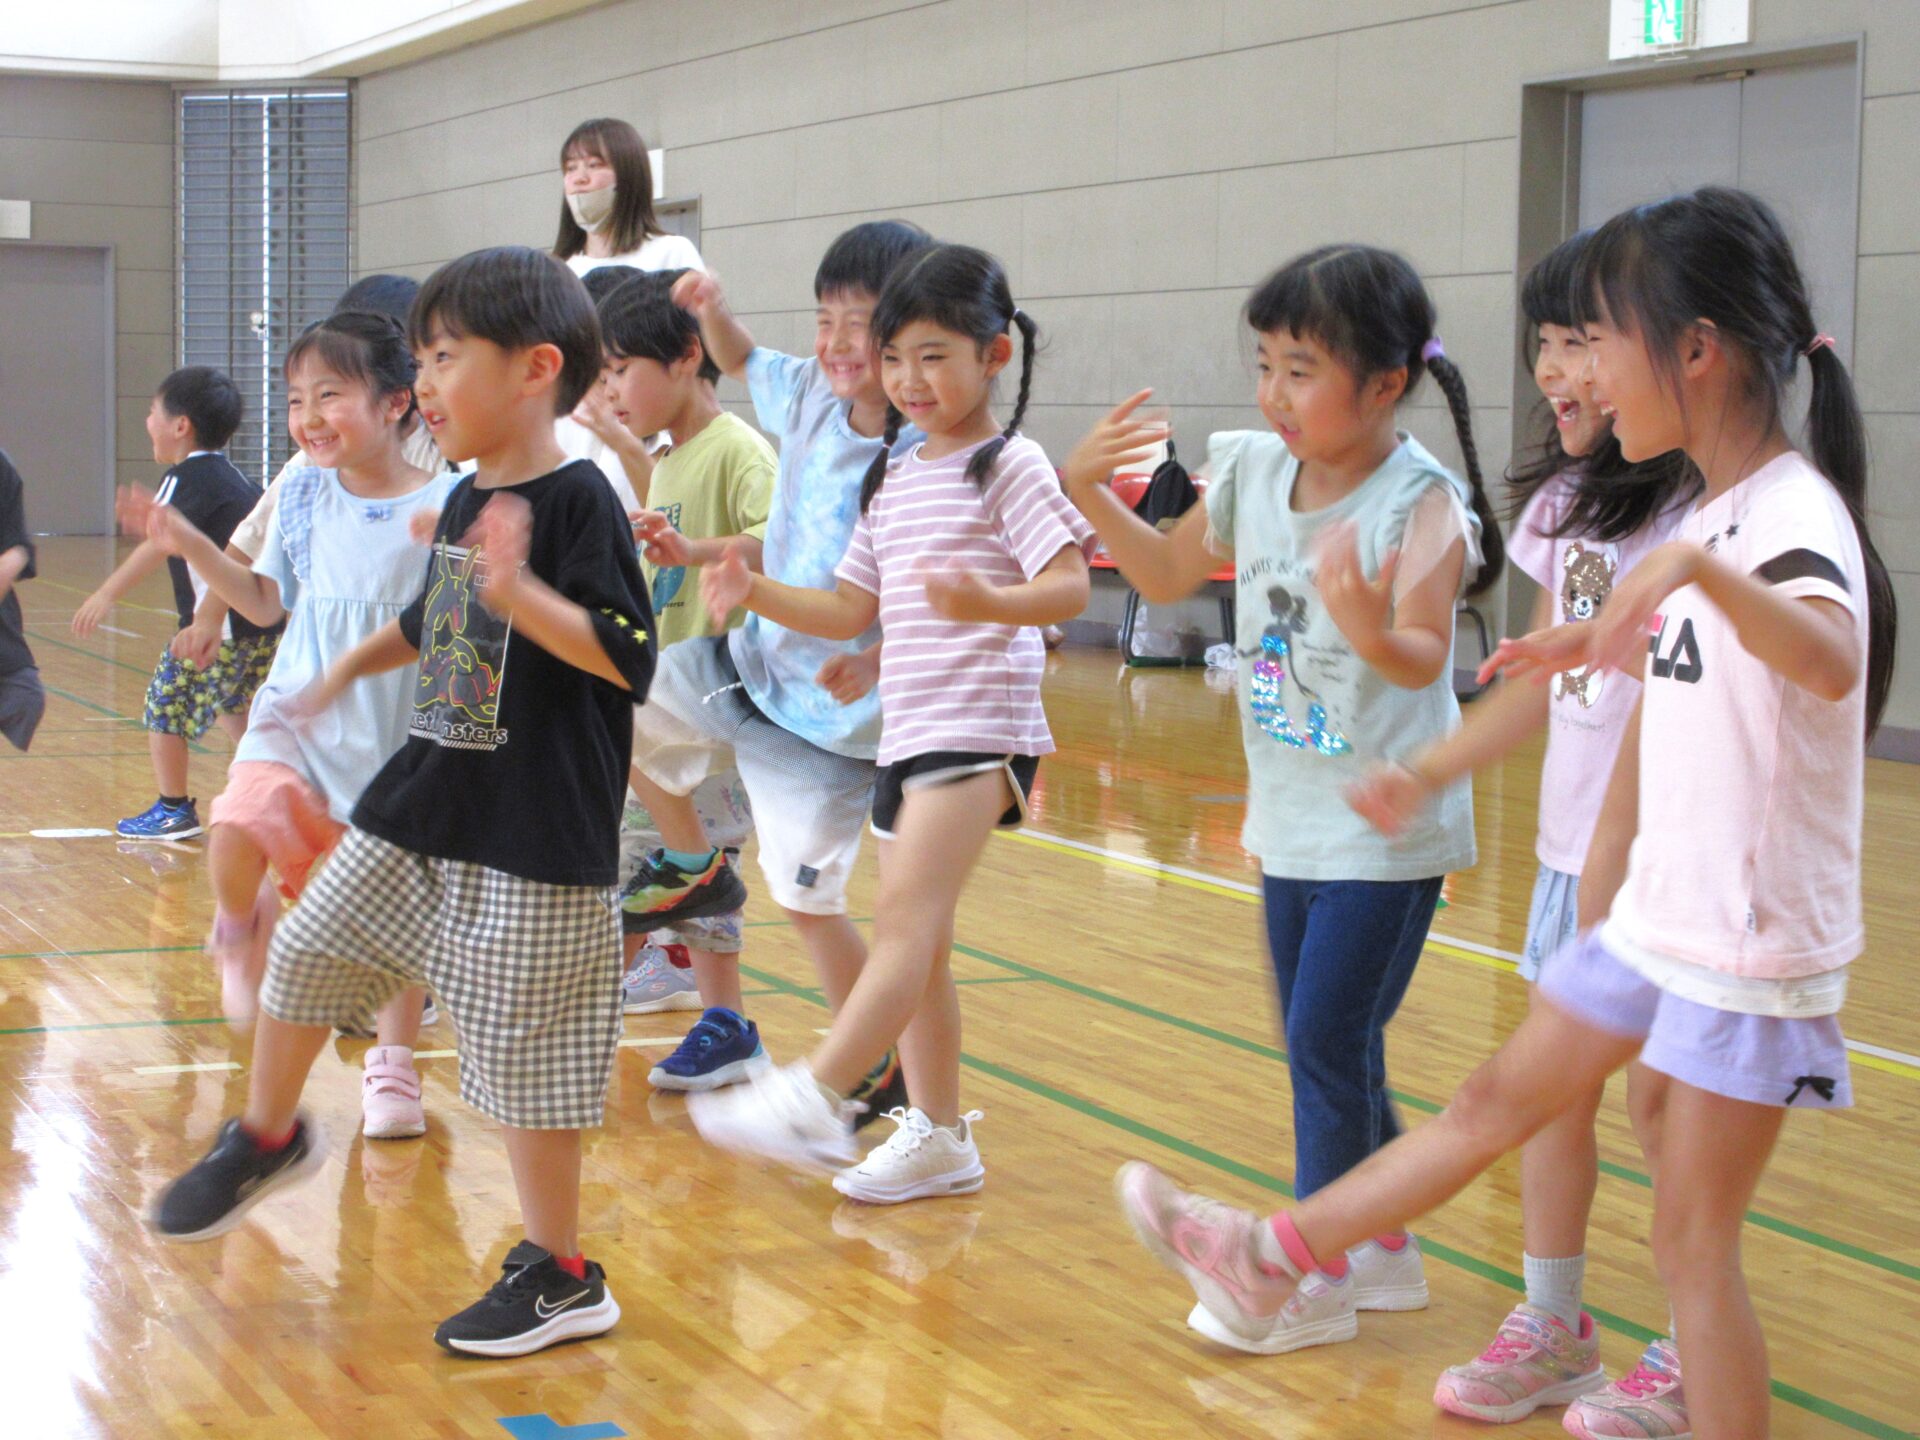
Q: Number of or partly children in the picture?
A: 12